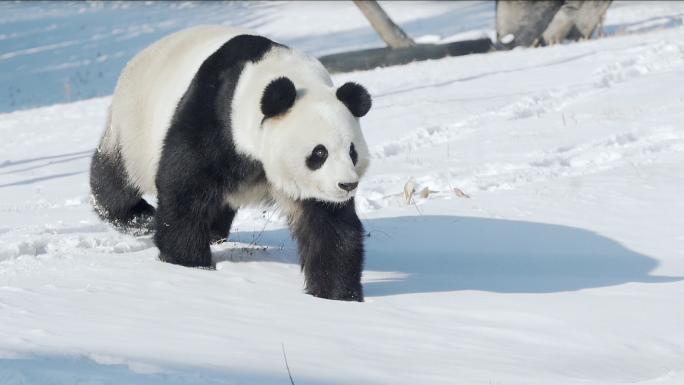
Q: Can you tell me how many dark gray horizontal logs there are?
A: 1